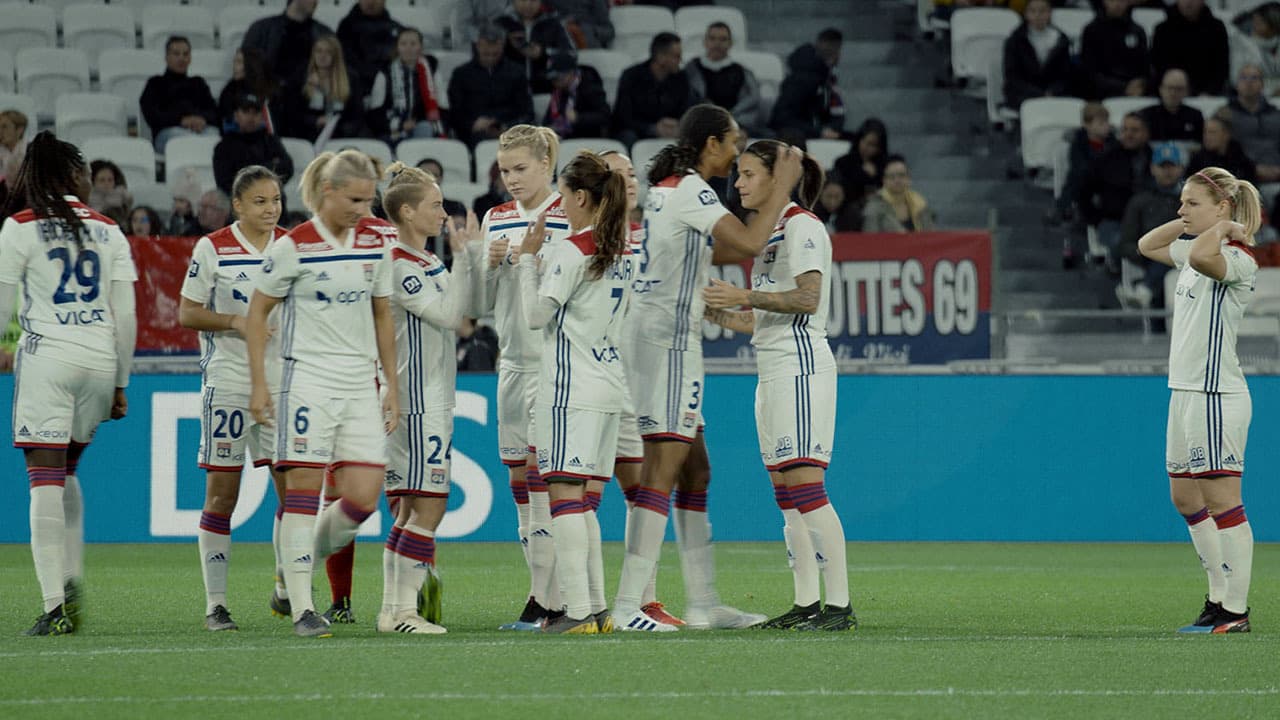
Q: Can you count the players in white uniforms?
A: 10